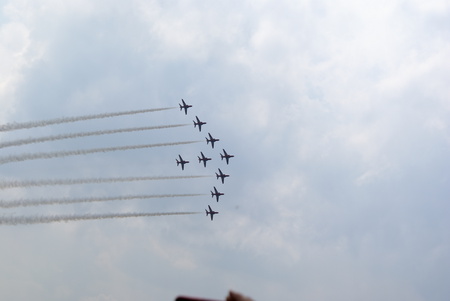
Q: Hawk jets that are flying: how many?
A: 9